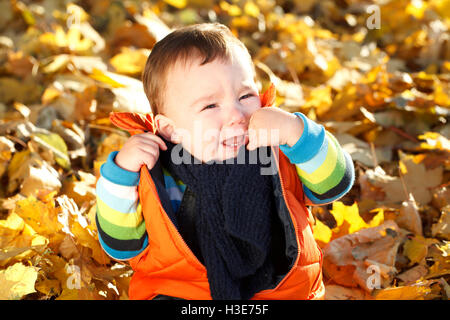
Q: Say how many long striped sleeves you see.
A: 2